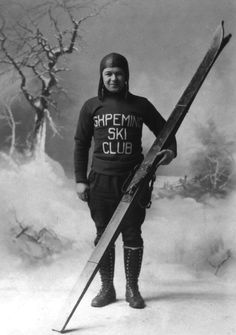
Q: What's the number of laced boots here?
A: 2